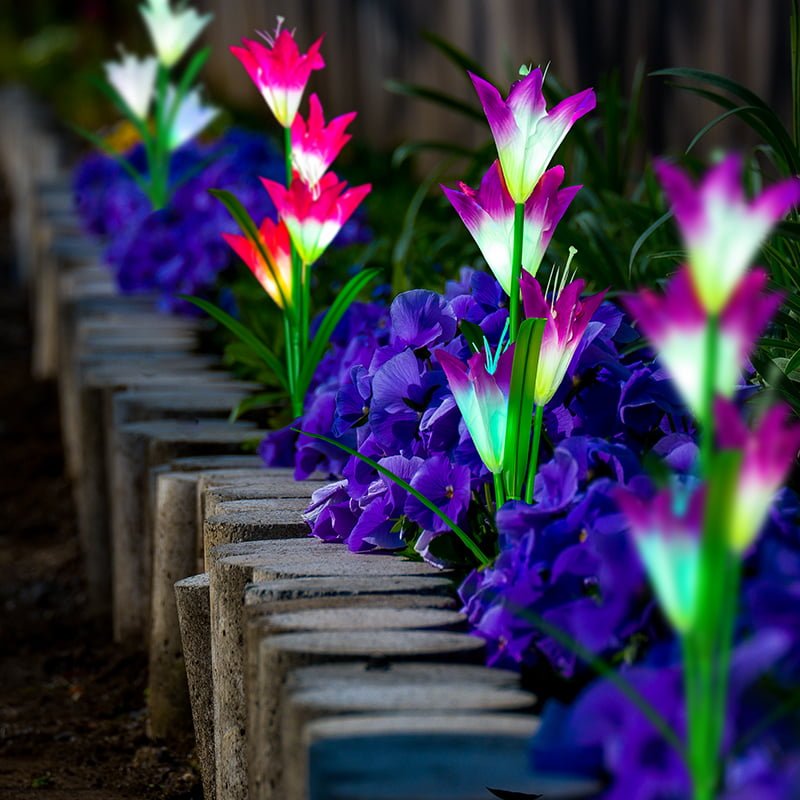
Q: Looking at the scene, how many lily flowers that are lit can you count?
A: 15